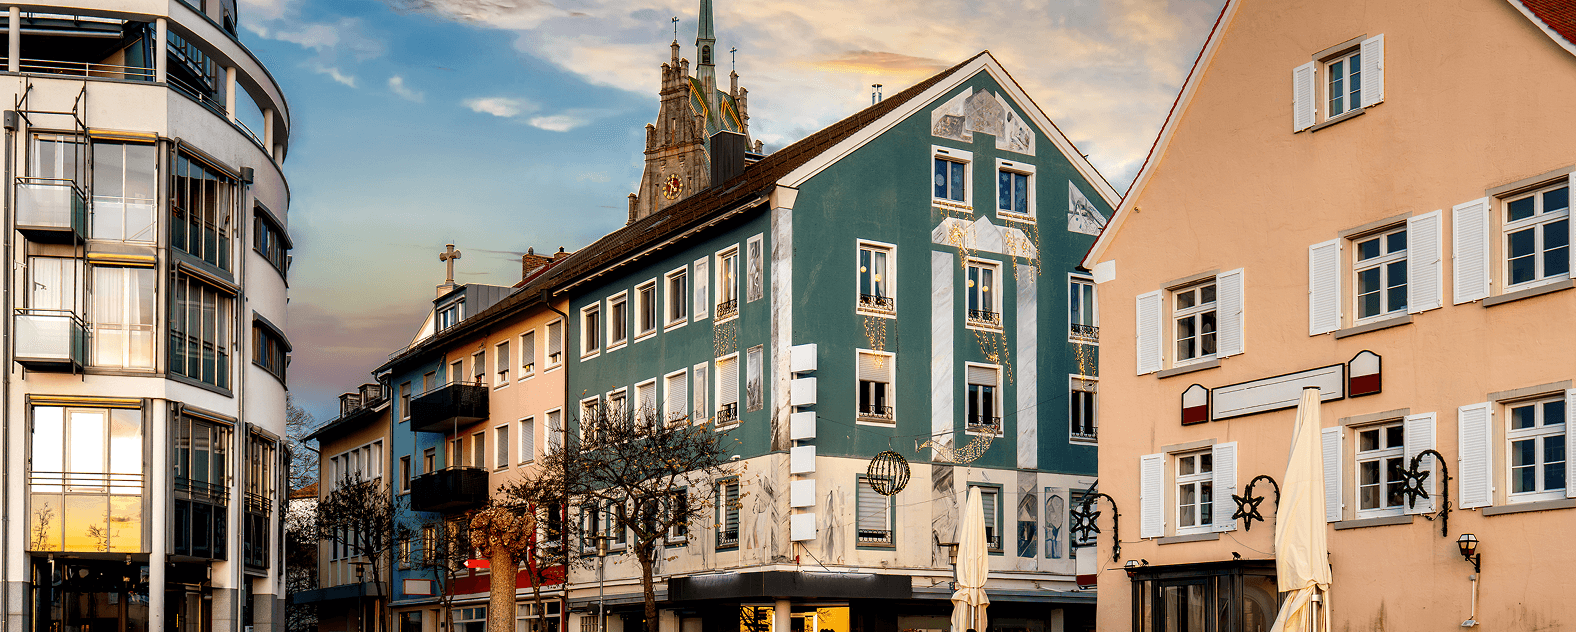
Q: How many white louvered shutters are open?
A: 14